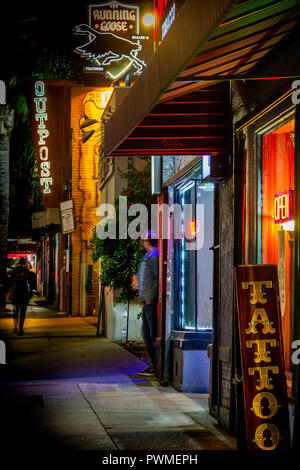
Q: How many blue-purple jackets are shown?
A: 1